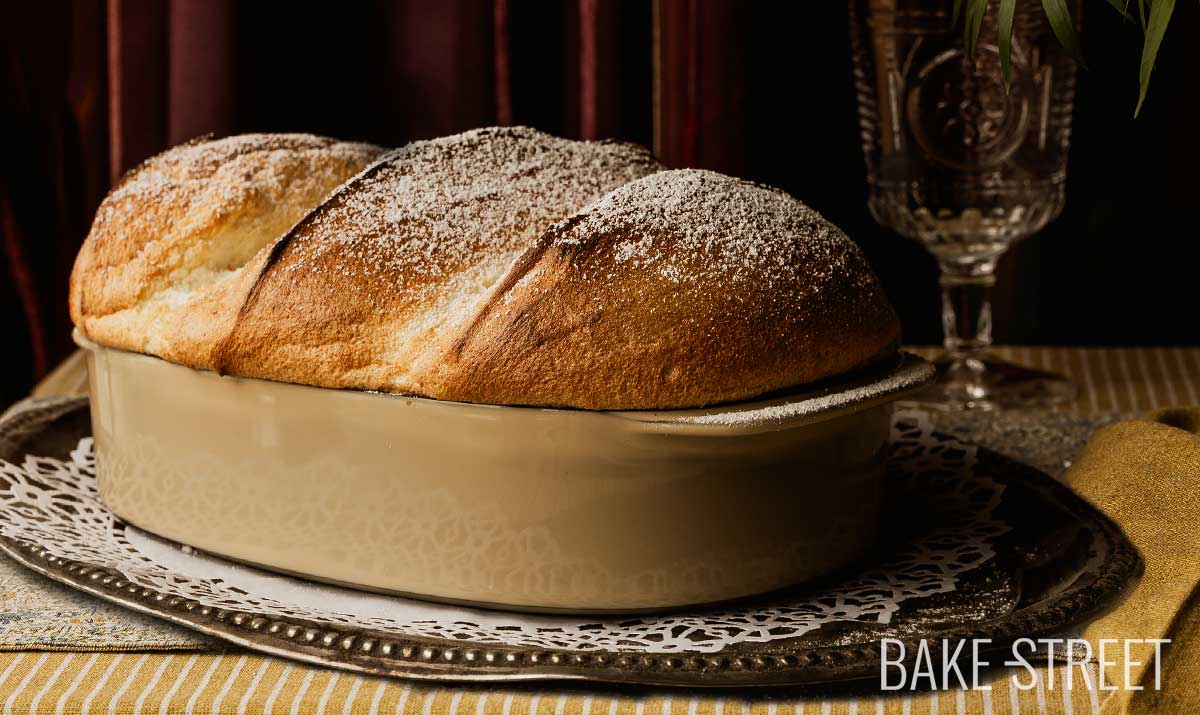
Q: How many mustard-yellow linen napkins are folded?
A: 1